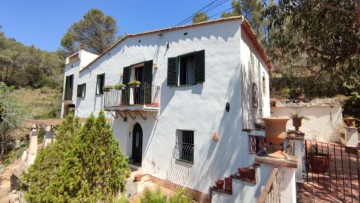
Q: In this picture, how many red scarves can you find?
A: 0